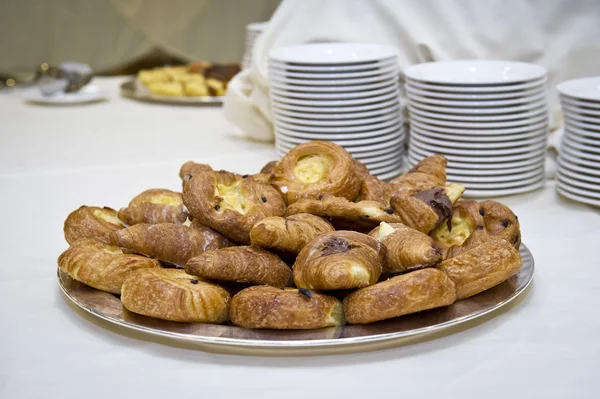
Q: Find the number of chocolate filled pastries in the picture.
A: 2